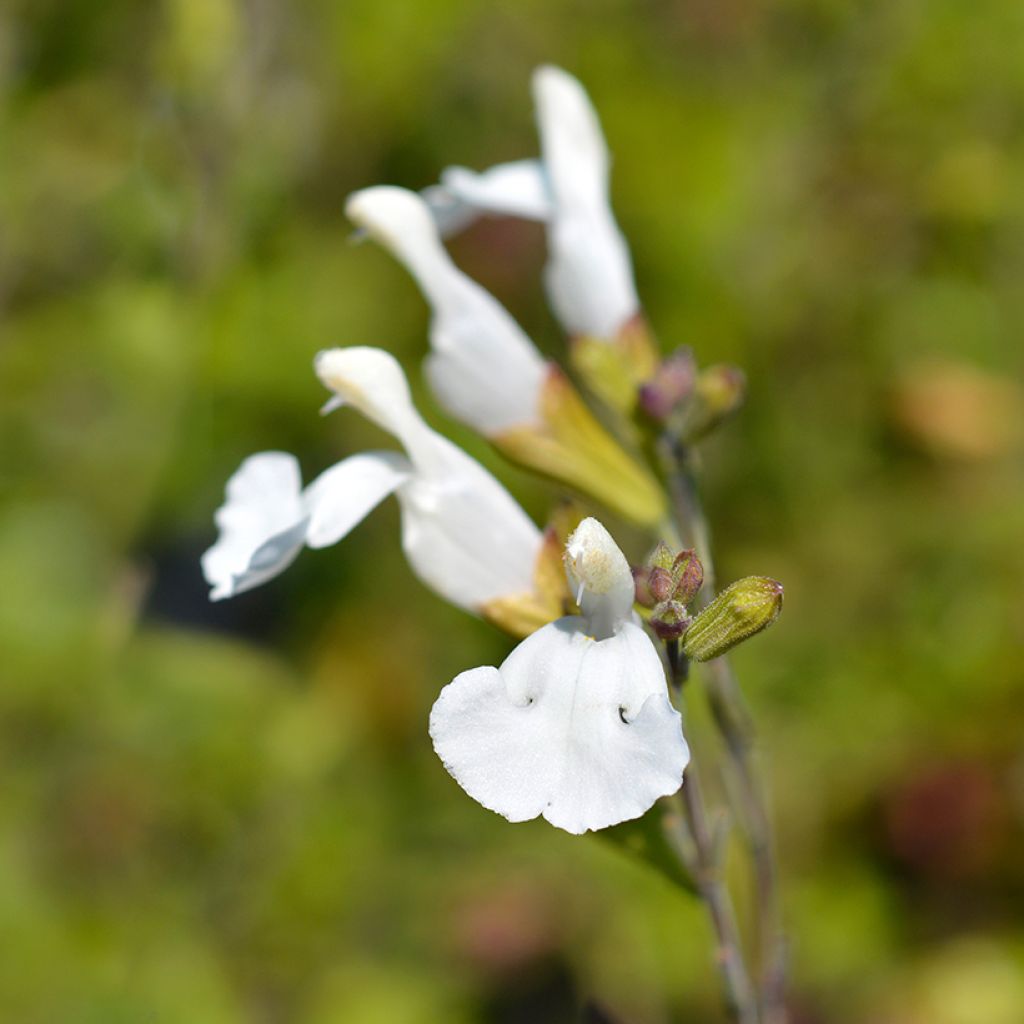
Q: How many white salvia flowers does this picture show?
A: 4